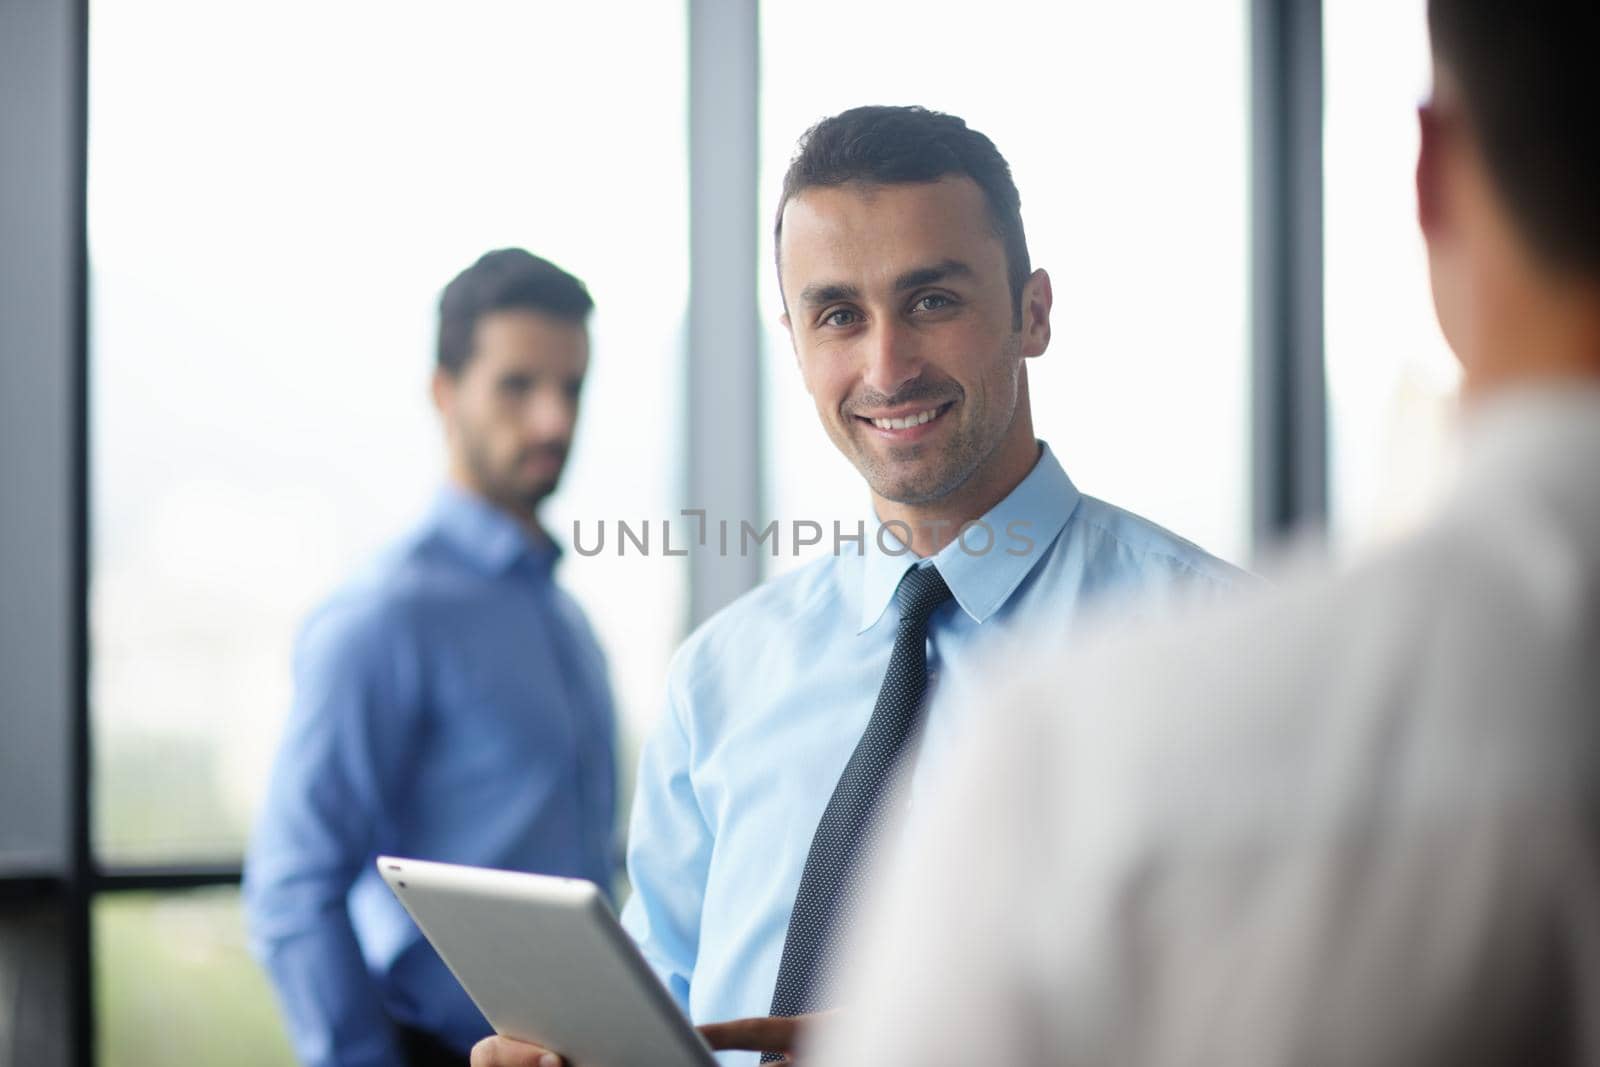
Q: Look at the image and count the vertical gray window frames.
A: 3